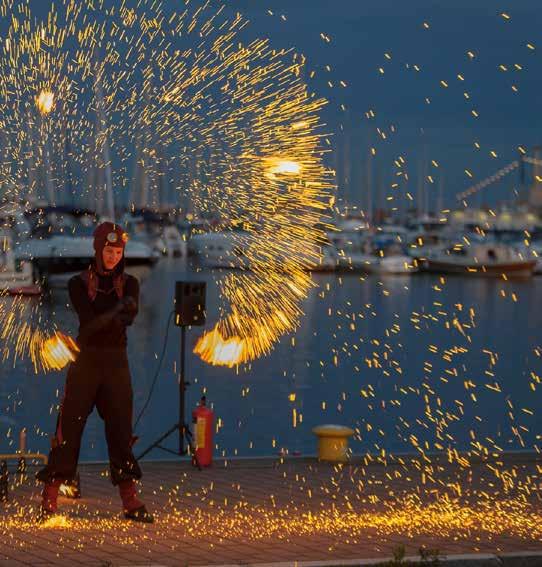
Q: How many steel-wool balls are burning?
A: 4